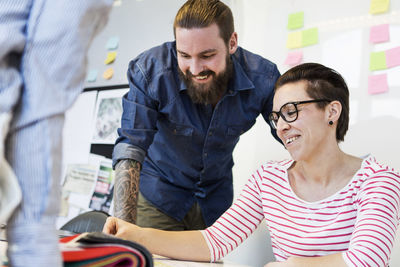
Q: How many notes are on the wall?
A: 13